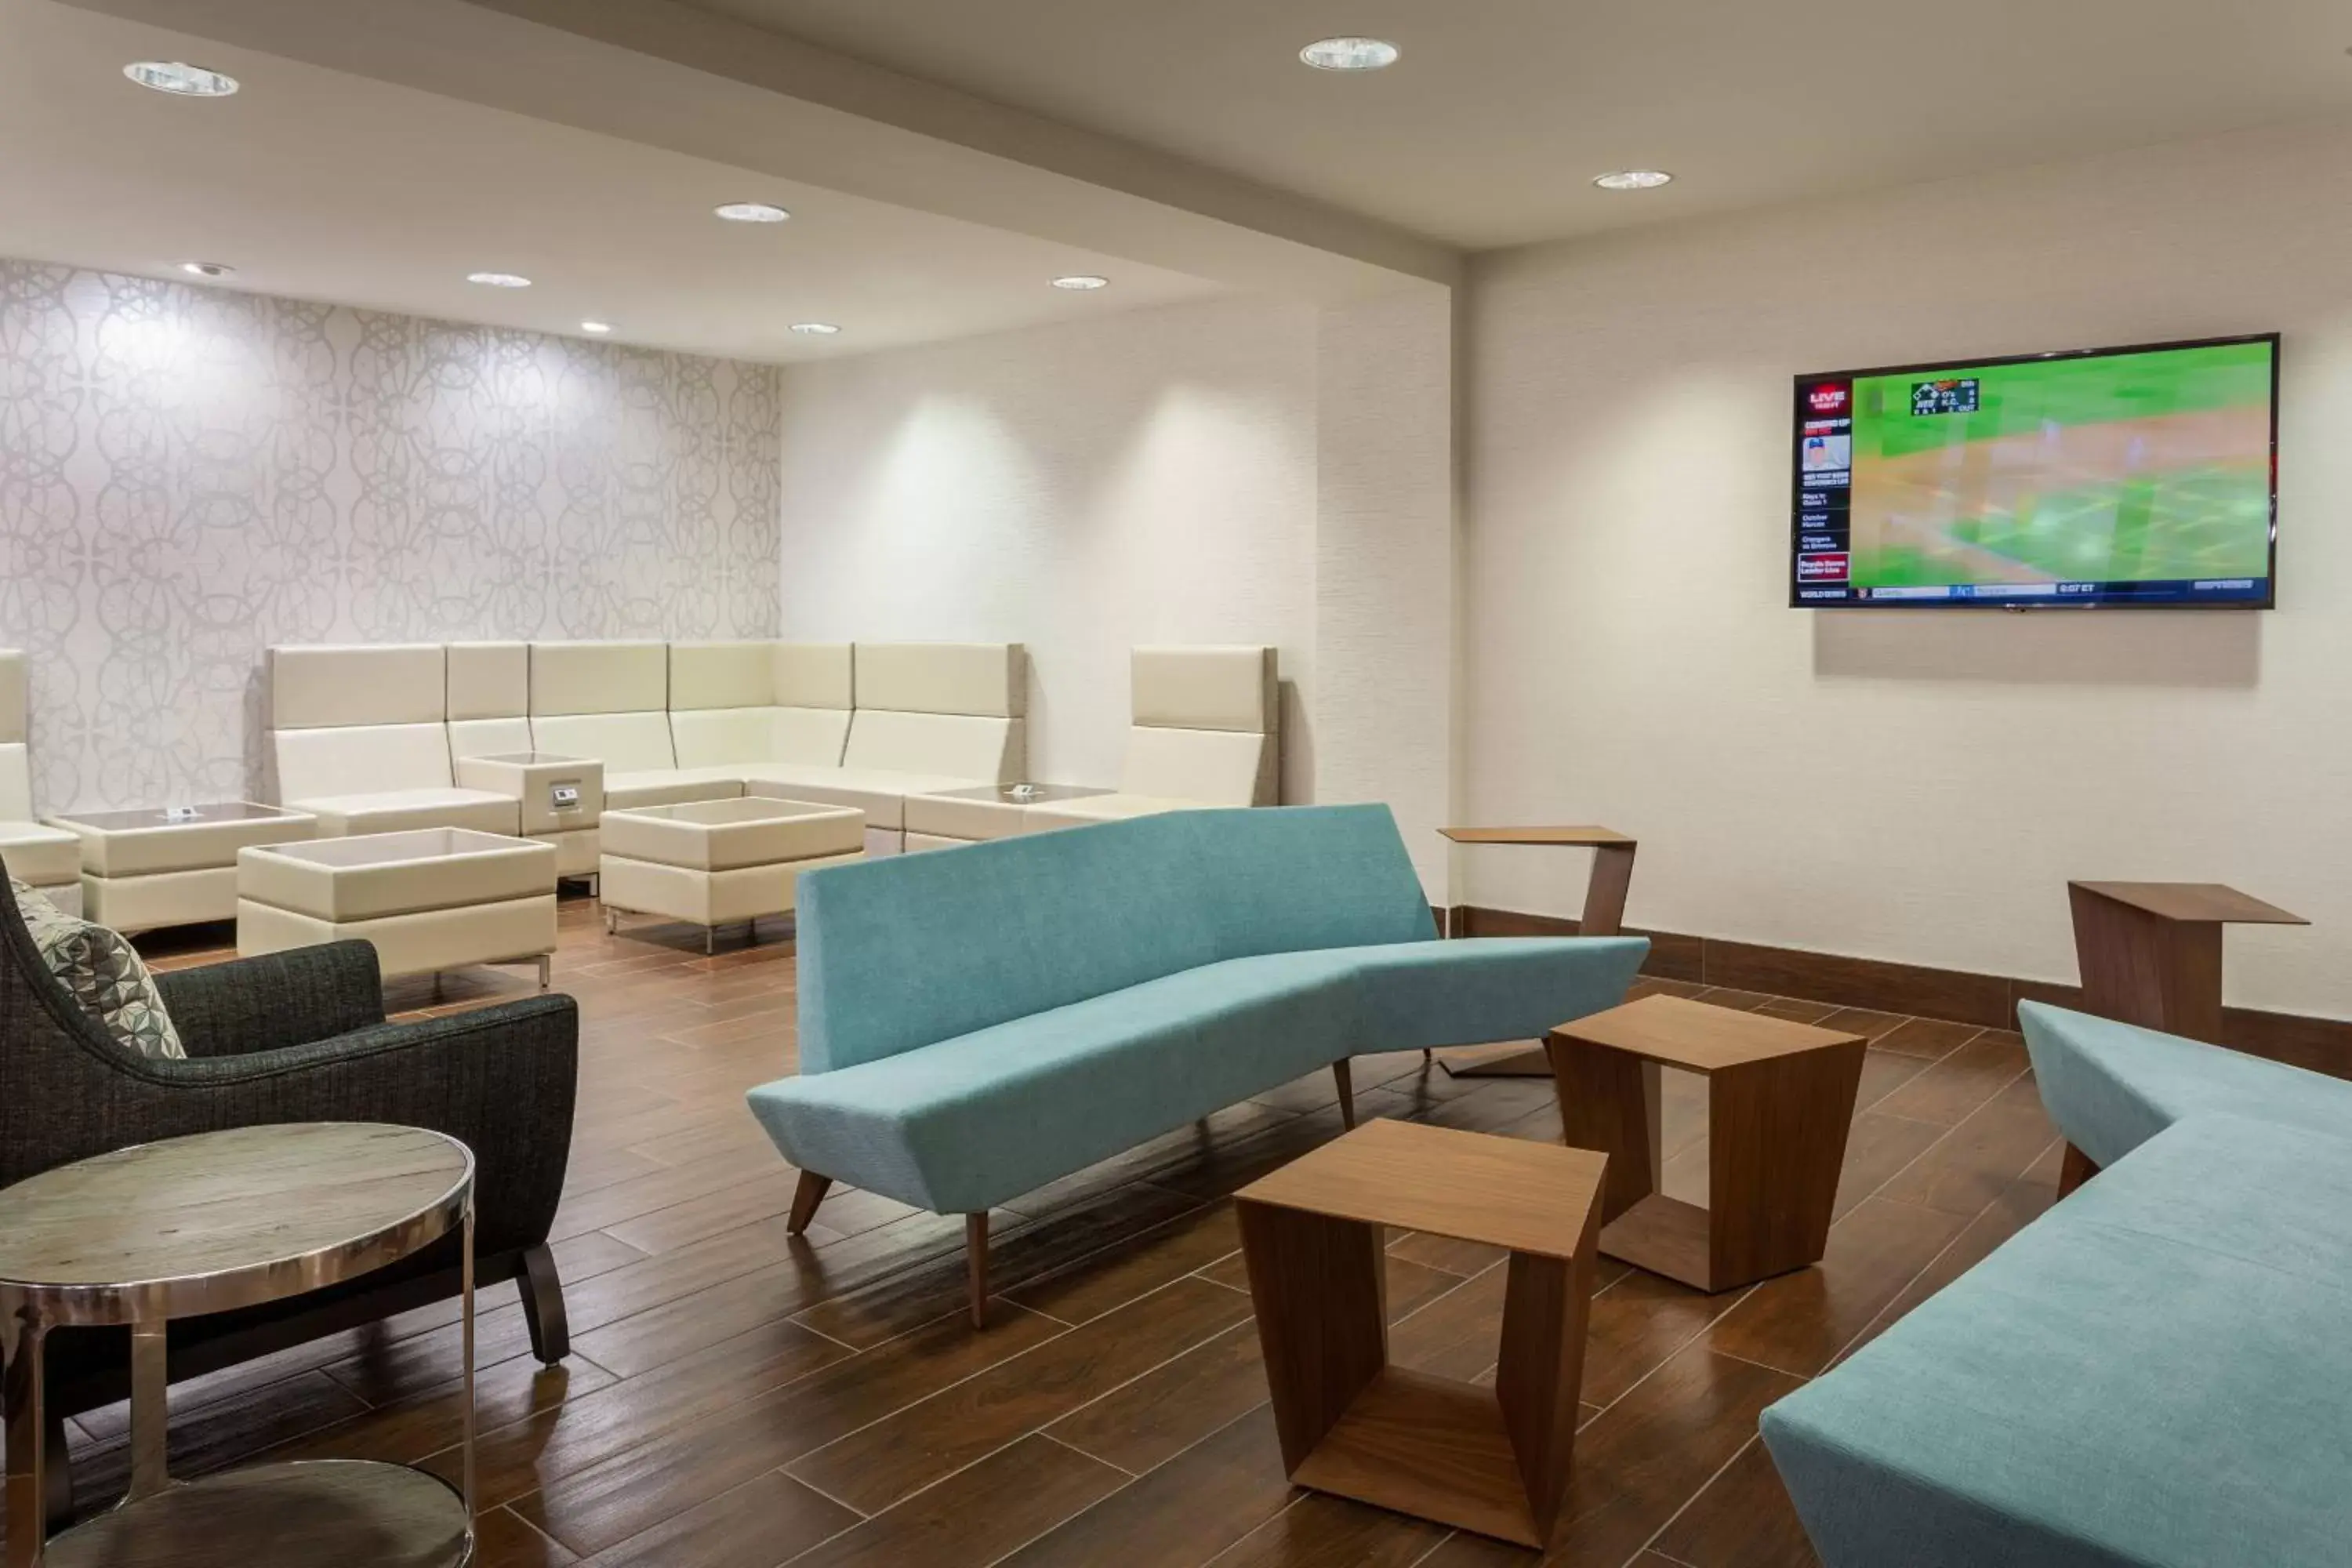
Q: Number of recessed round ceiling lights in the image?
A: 9